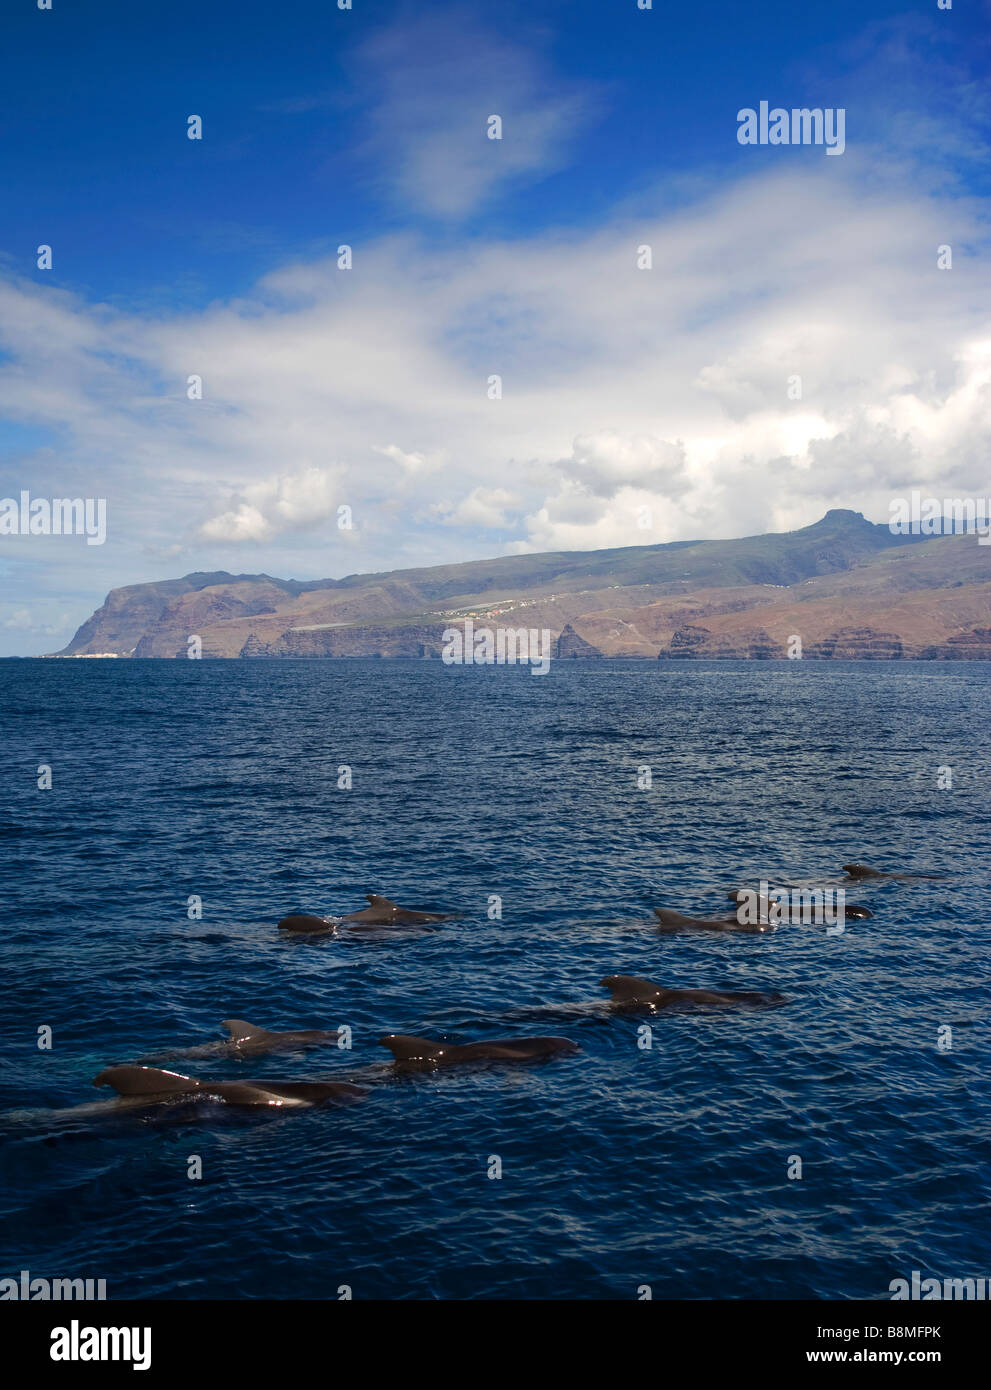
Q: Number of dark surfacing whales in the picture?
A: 9